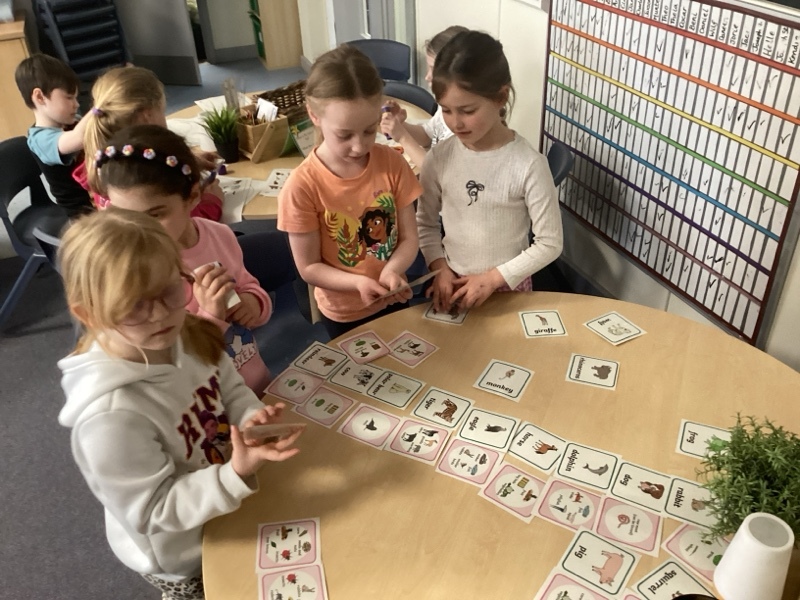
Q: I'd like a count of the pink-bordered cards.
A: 15